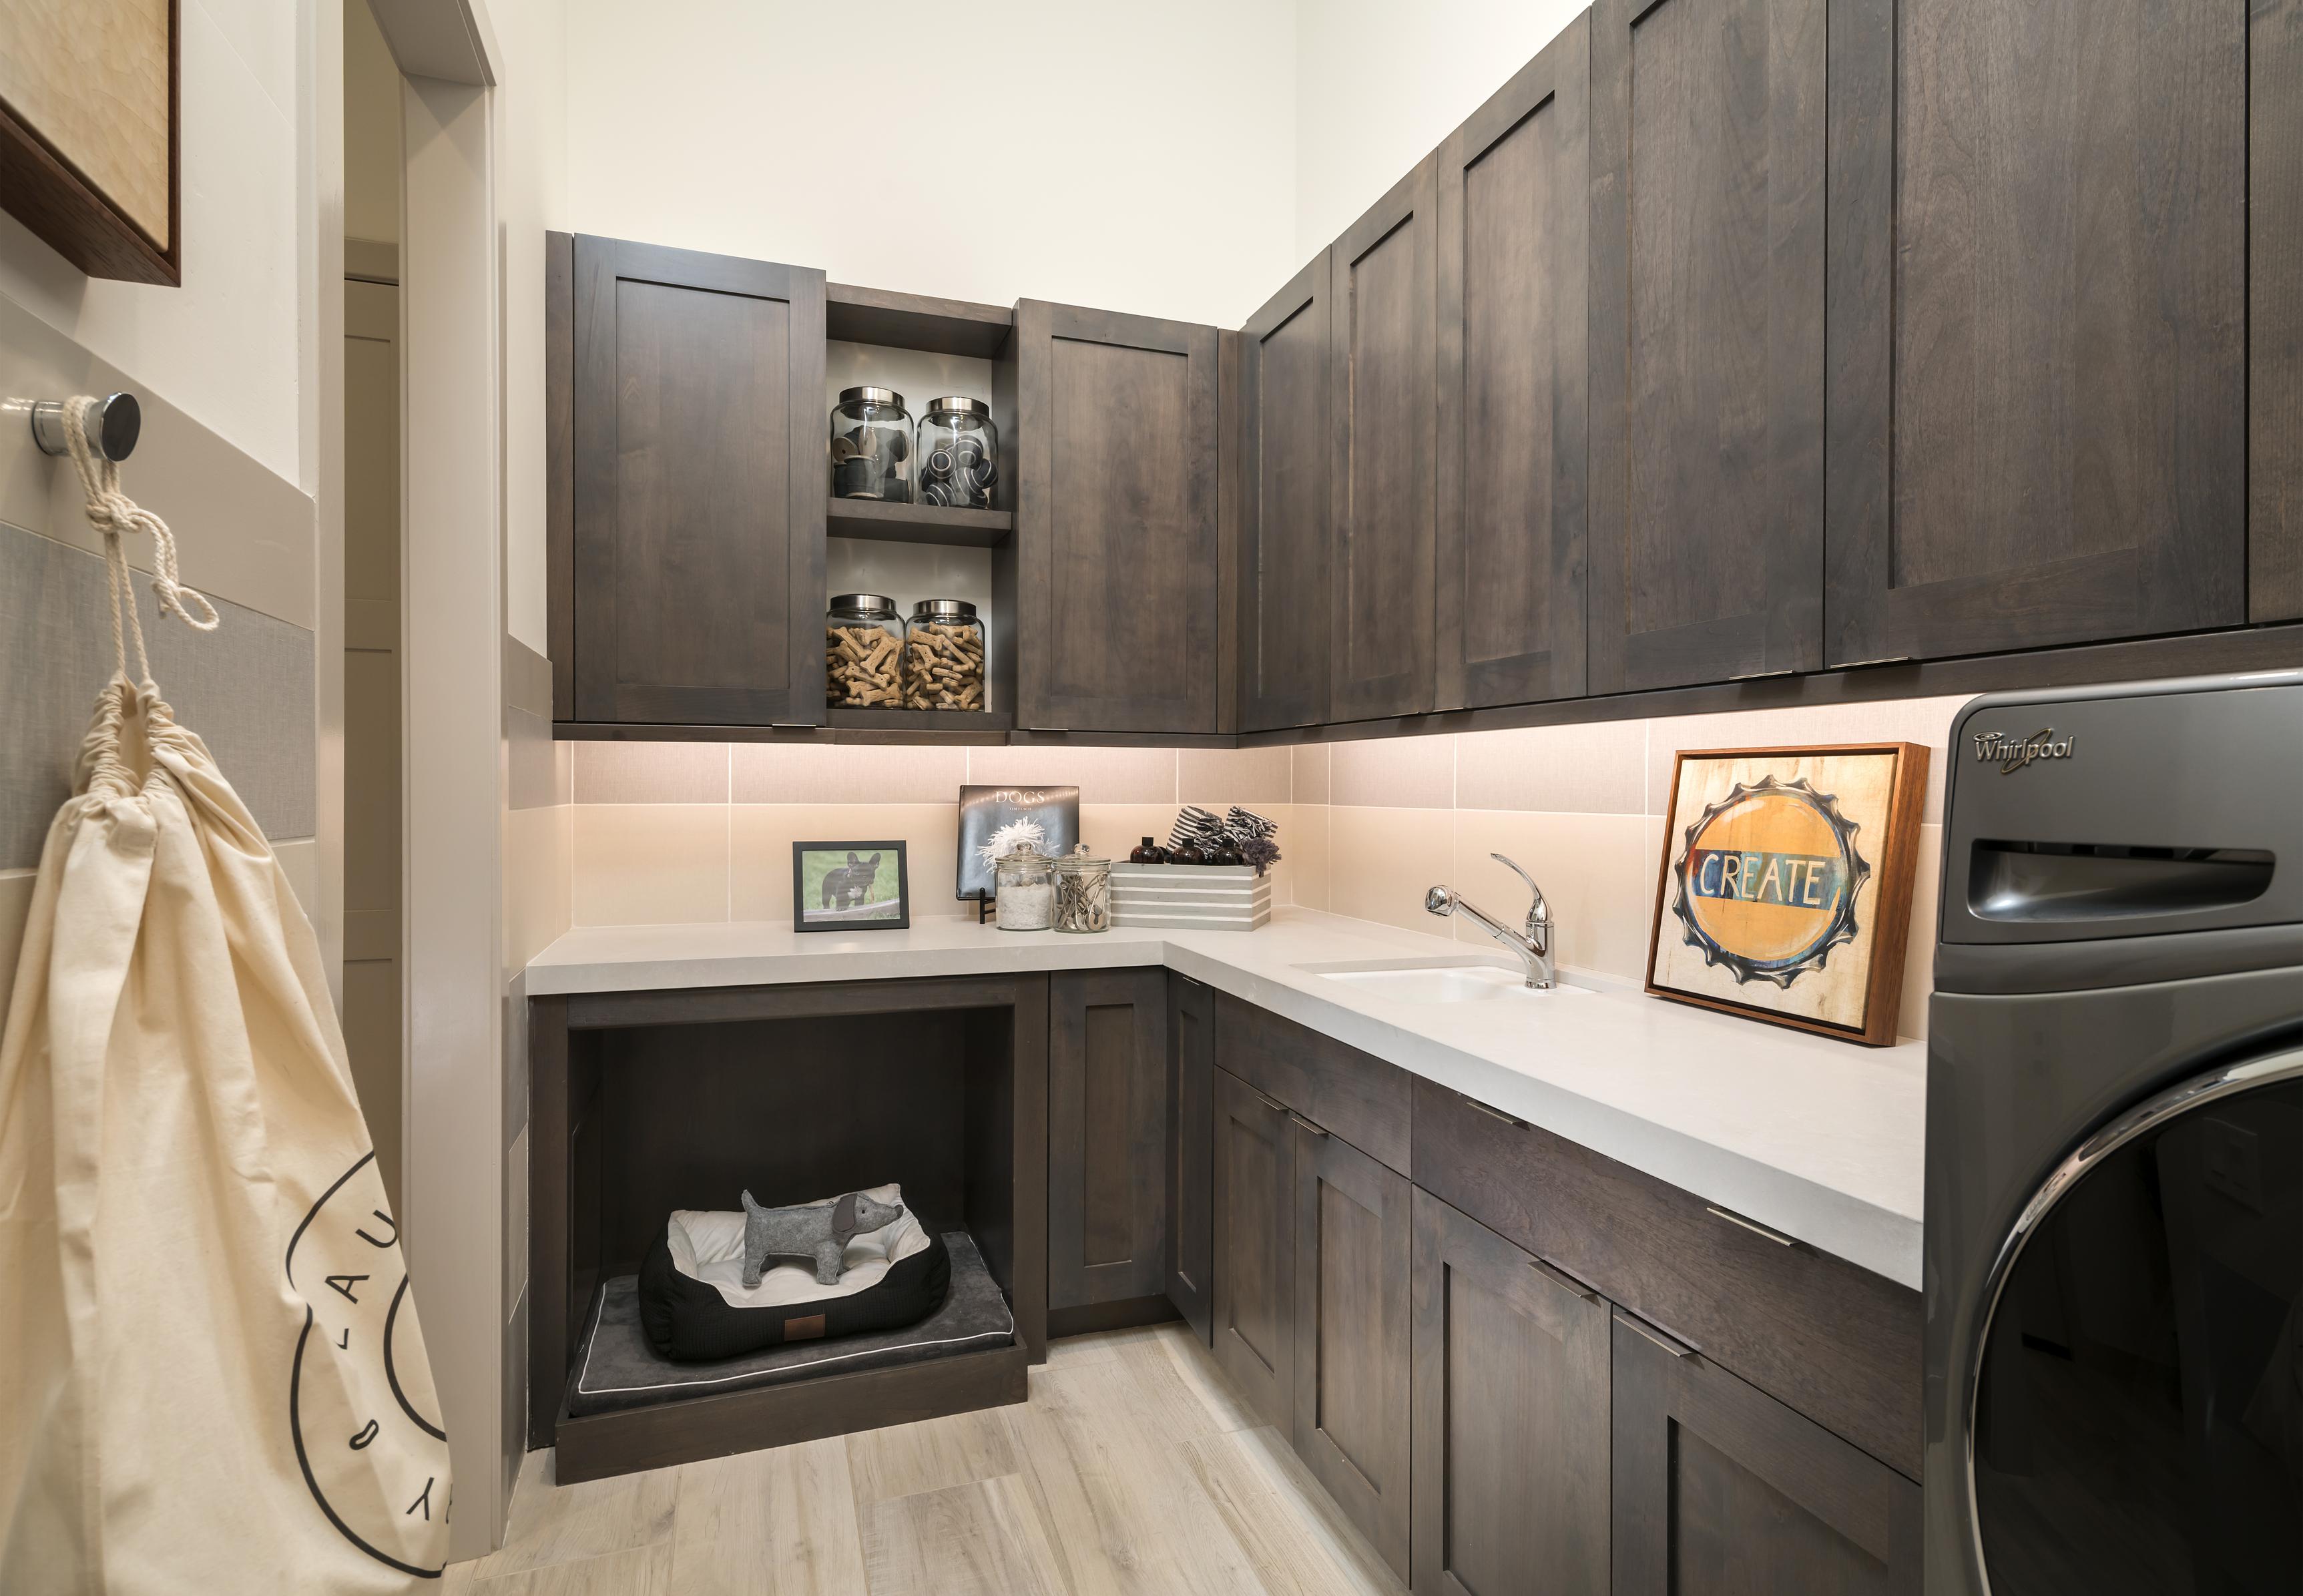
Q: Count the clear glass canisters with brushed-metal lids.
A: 4